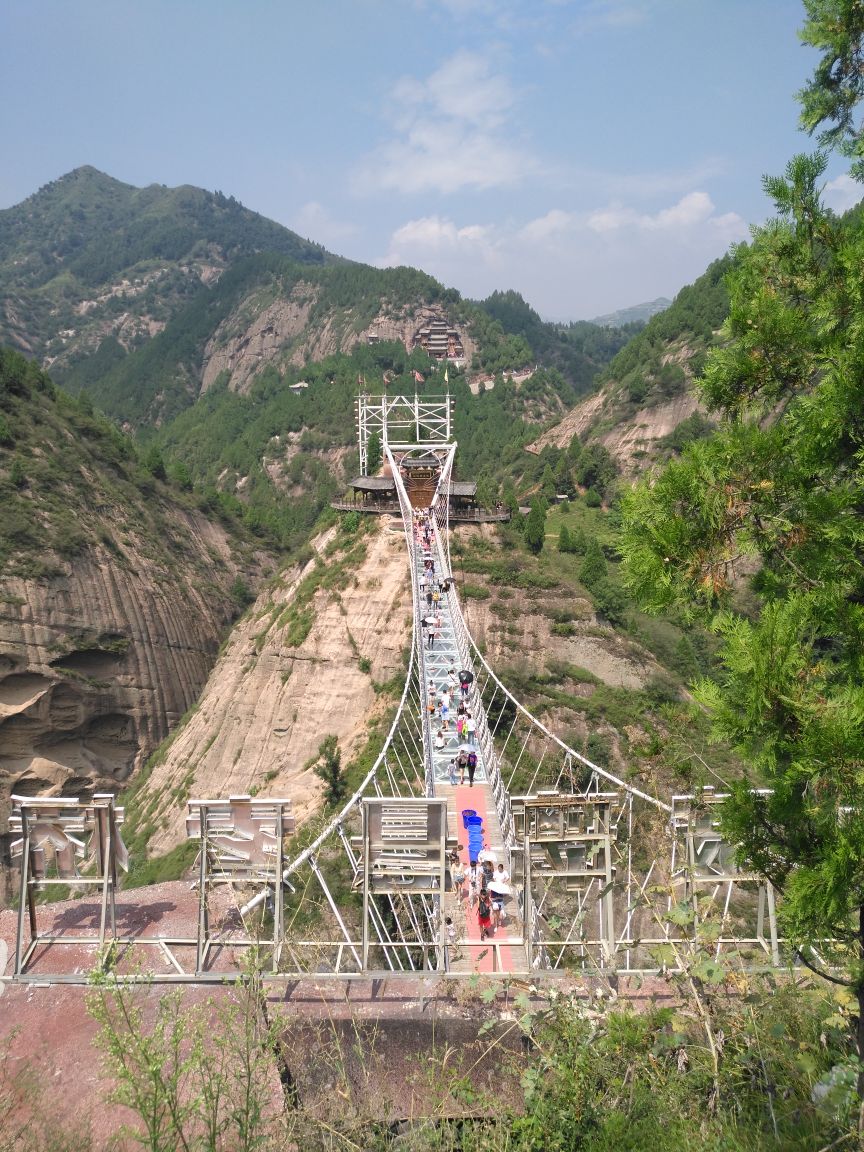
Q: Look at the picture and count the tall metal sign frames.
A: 5